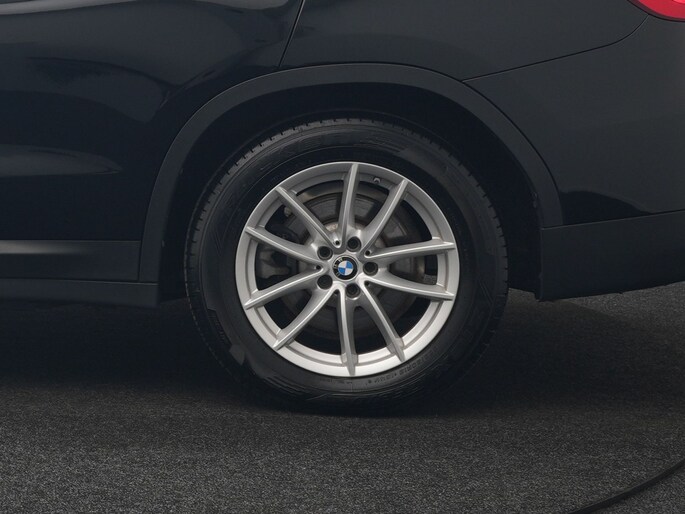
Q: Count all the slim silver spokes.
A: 10